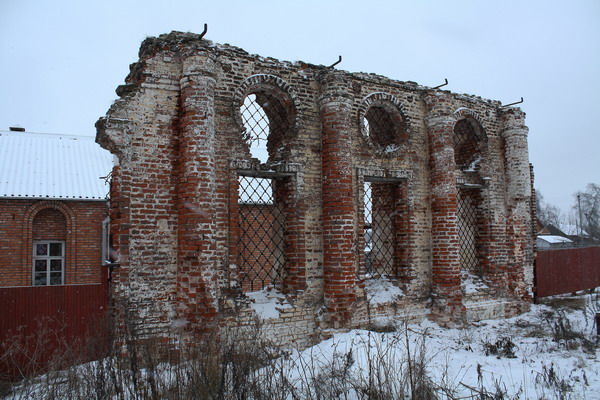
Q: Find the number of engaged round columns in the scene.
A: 4